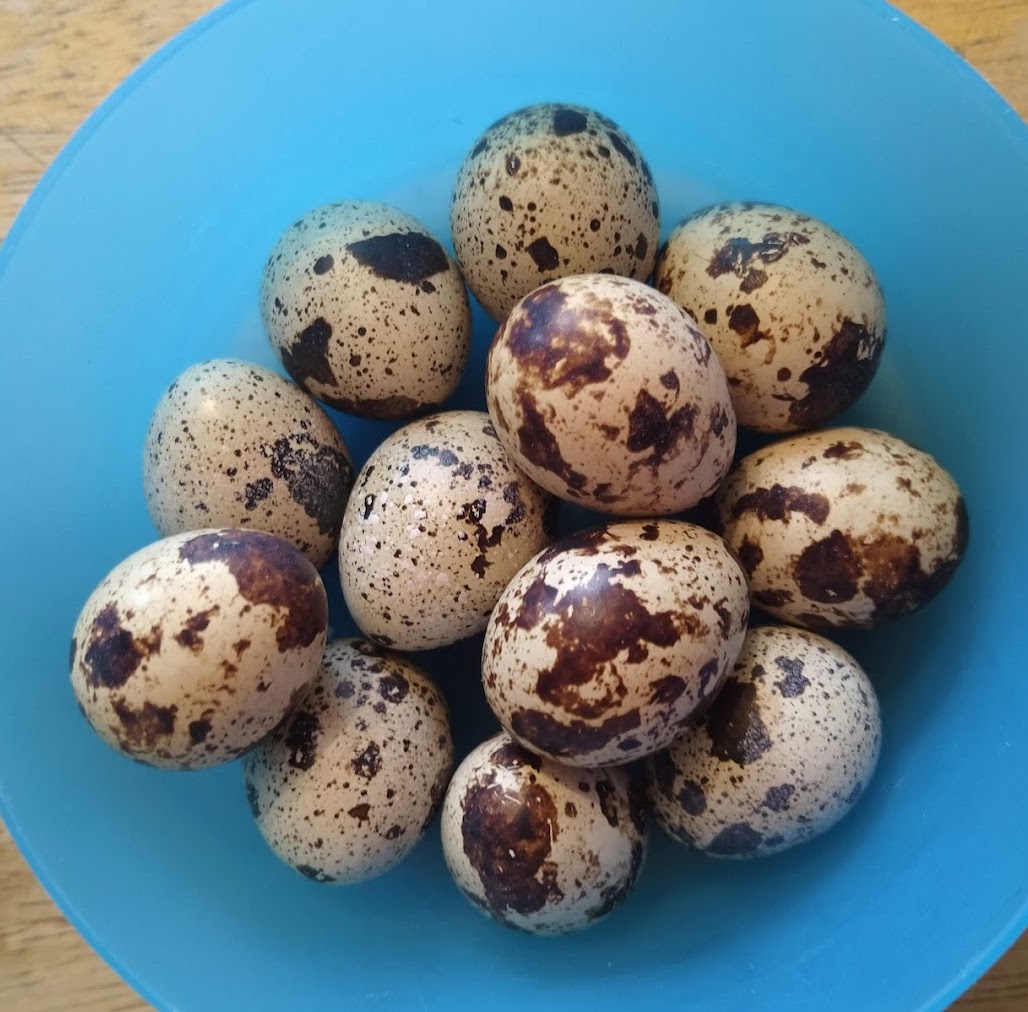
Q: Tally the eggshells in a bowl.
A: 12